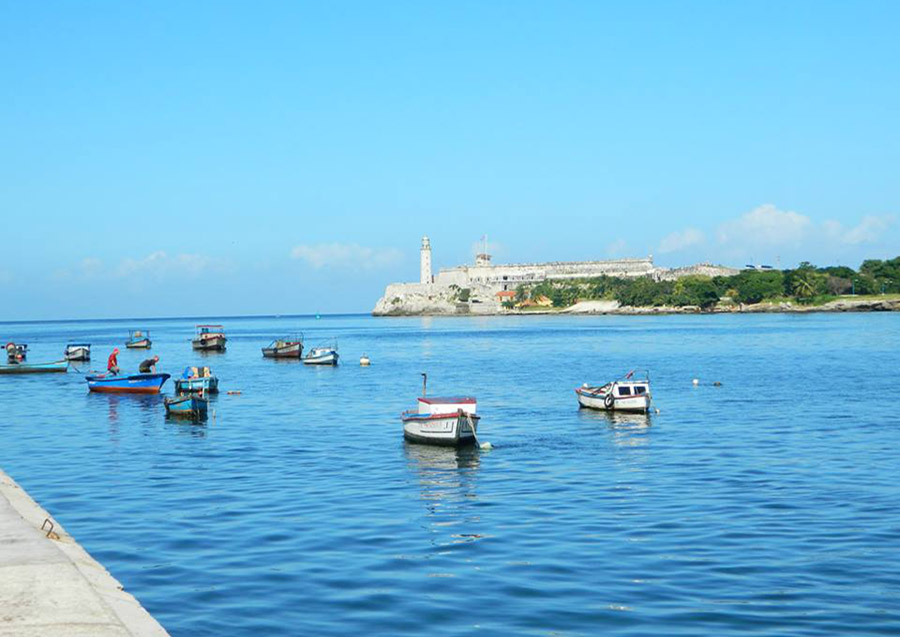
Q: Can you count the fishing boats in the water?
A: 12